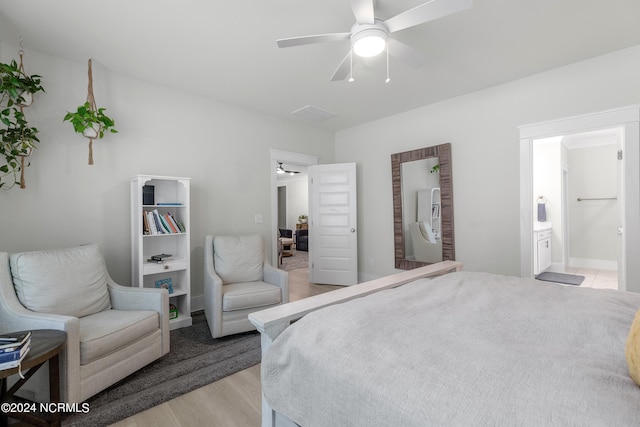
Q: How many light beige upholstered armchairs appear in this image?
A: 2